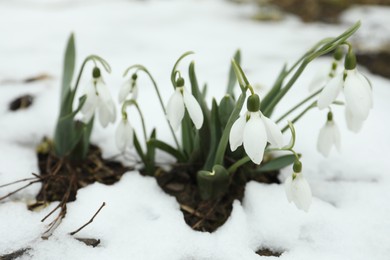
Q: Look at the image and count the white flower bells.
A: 9